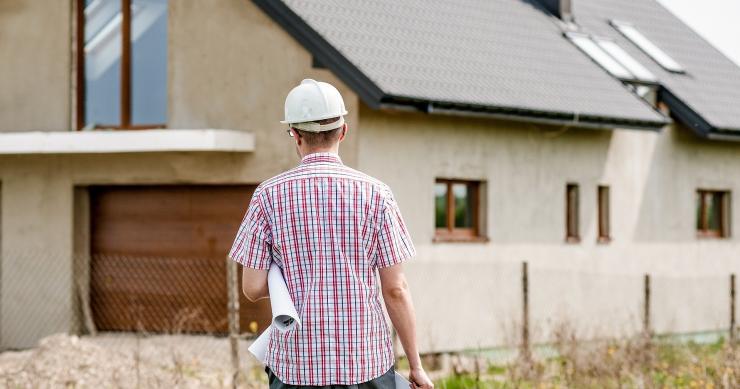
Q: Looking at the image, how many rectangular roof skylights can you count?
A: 3